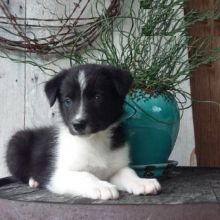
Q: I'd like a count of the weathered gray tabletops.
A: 1